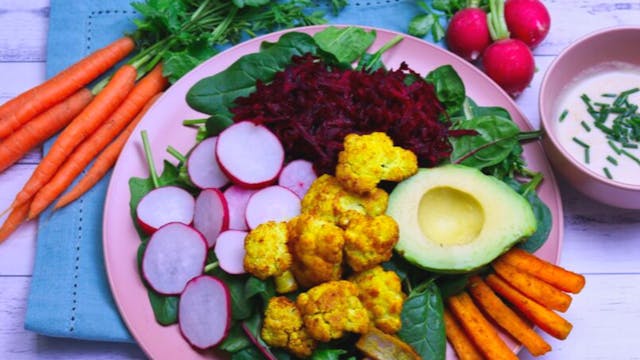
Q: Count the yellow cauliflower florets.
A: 8